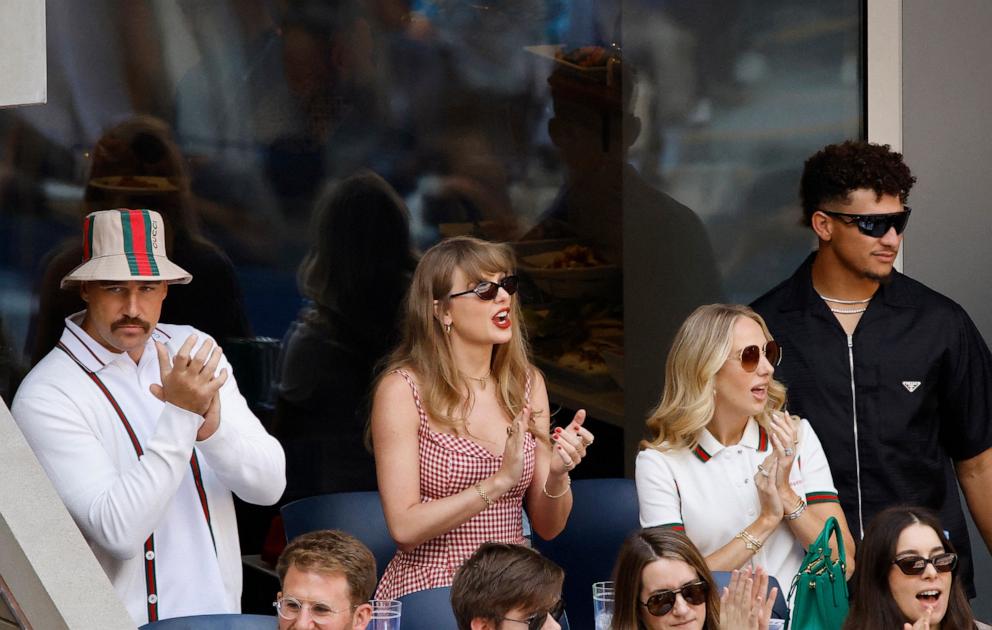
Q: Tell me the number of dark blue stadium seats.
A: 5